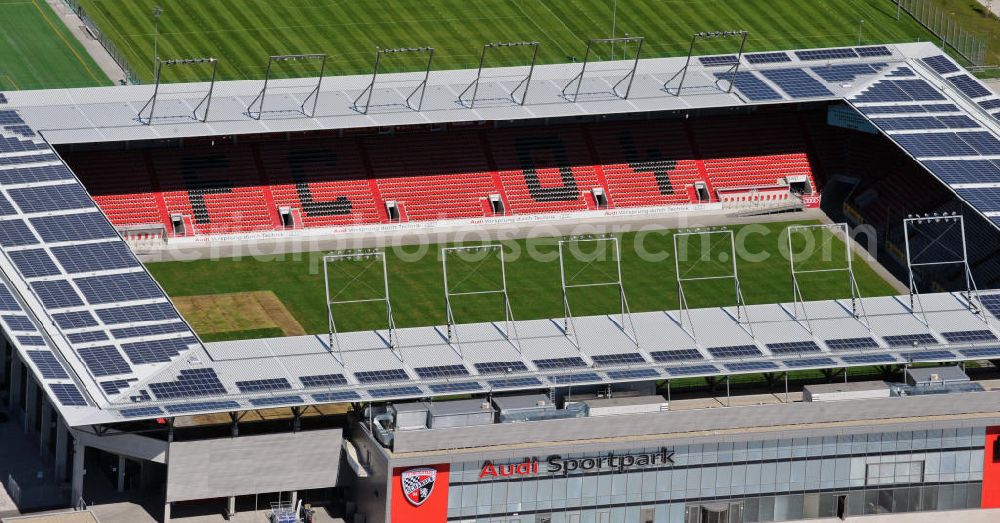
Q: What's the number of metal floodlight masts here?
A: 12